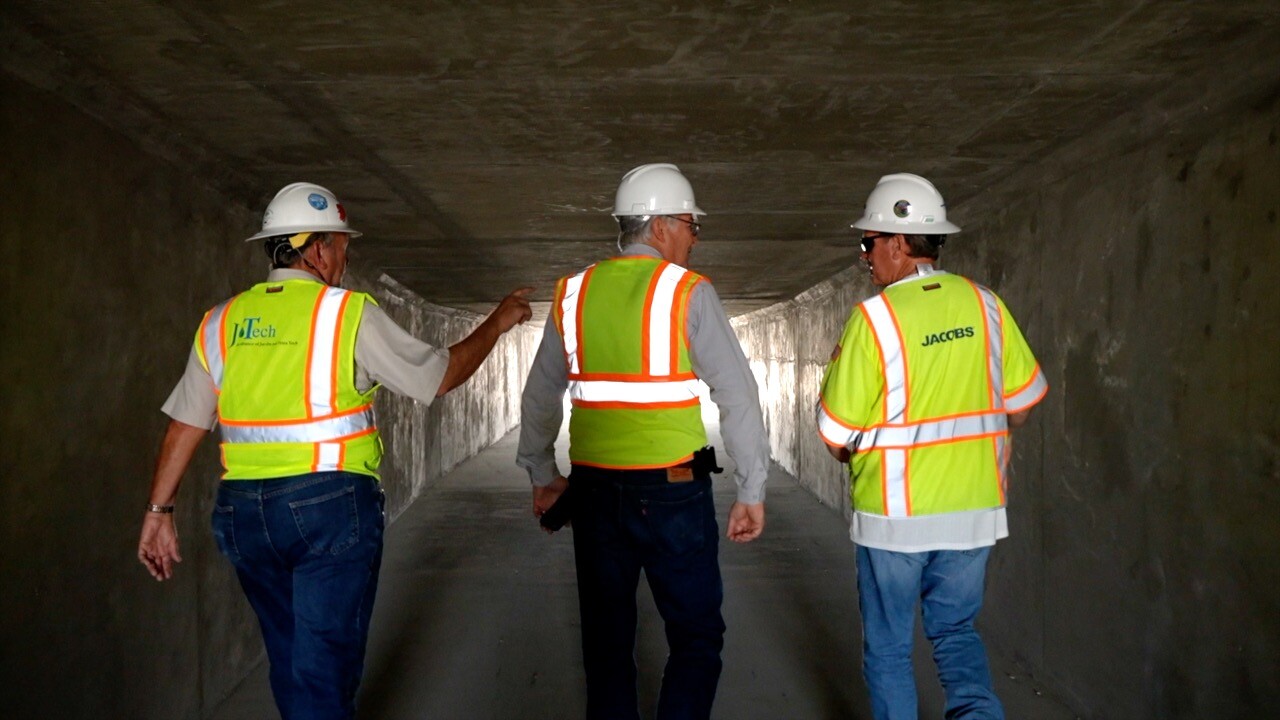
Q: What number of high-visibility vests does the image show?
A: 3